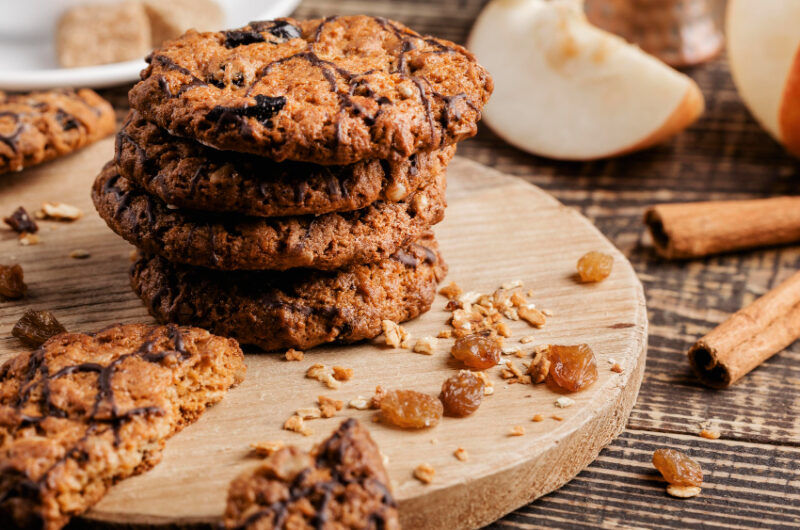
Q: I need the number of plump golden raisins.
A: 6